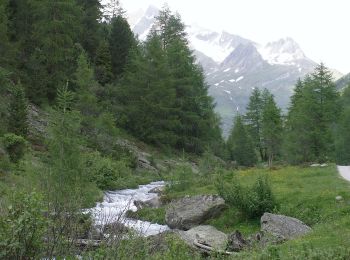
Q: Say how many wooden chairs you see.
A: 0